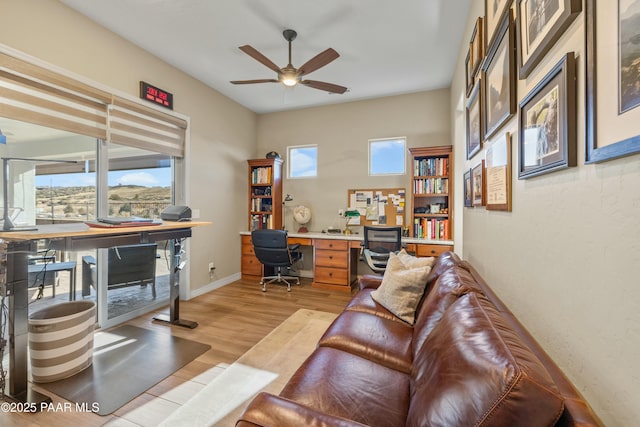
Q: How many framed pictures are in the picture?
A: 11